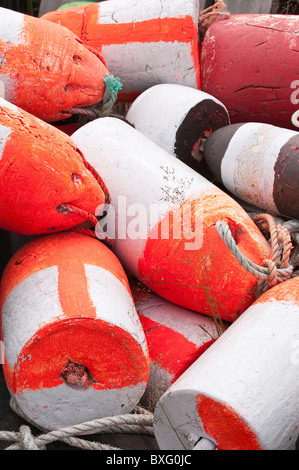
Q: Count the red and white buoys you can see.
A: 7